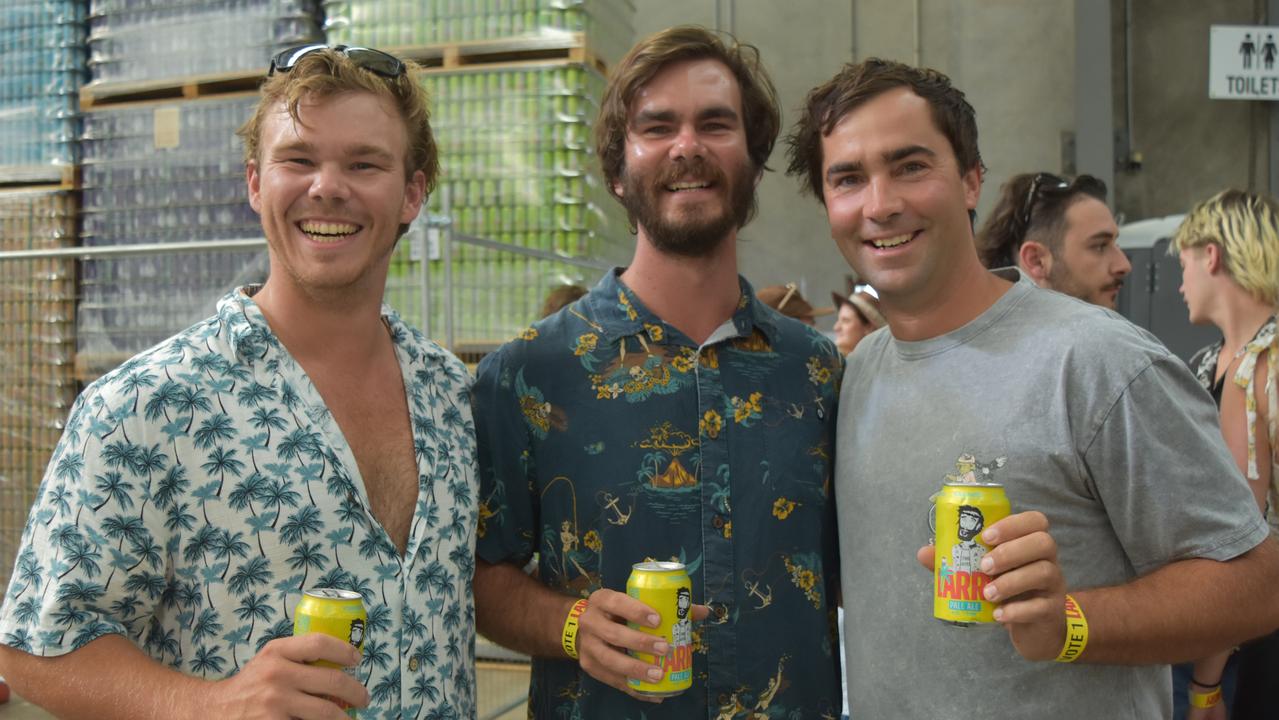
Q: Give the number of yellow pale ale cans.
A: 3